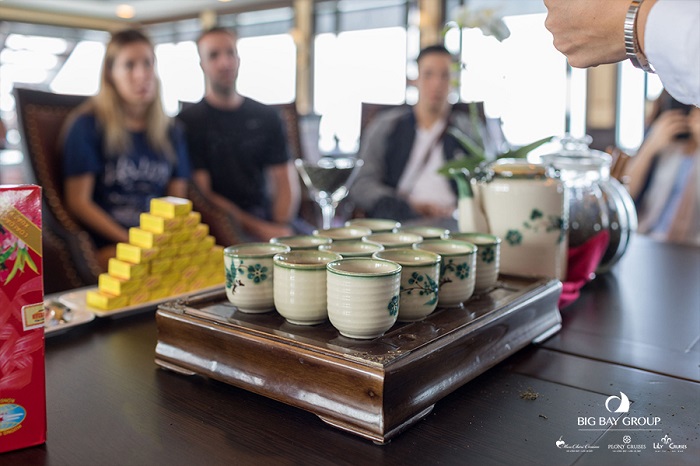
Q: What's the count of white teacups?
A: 12